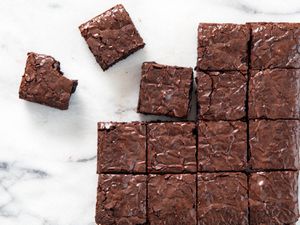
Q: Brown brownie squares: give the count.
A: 15